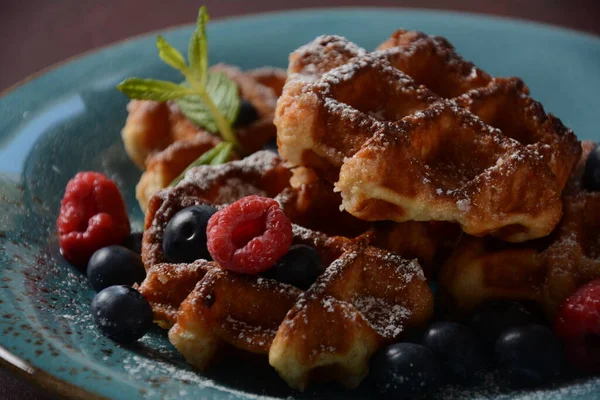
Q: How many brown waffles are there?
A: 4